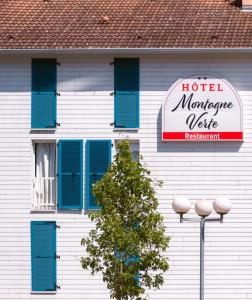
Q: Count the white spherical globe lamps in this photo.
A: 3